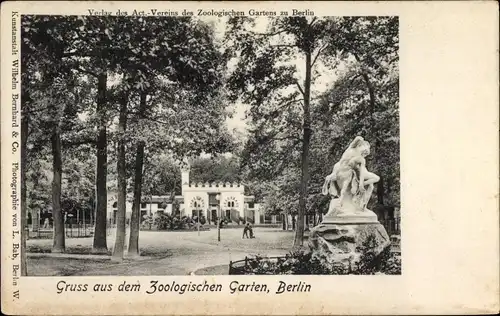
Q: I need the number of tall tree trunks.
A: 5